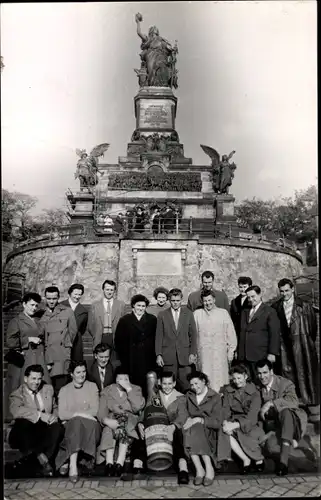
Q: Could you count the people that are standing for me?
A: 12